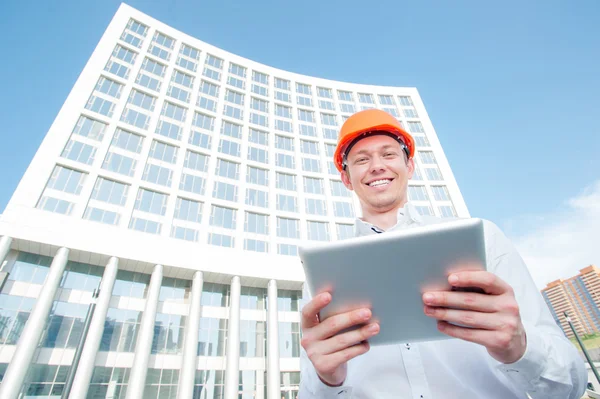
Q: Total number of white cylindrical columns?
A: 7